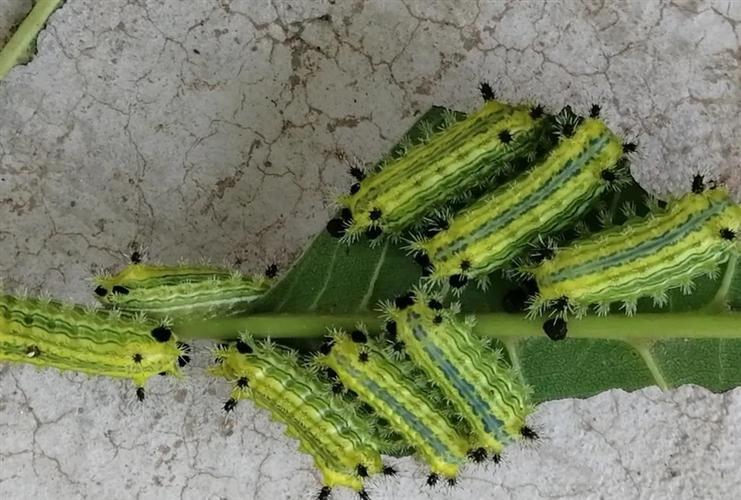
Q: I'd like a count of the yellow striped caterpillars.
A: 8